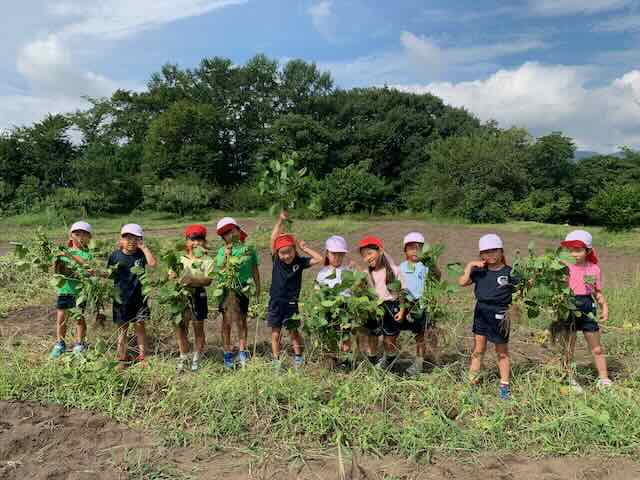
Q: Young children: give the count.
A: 10